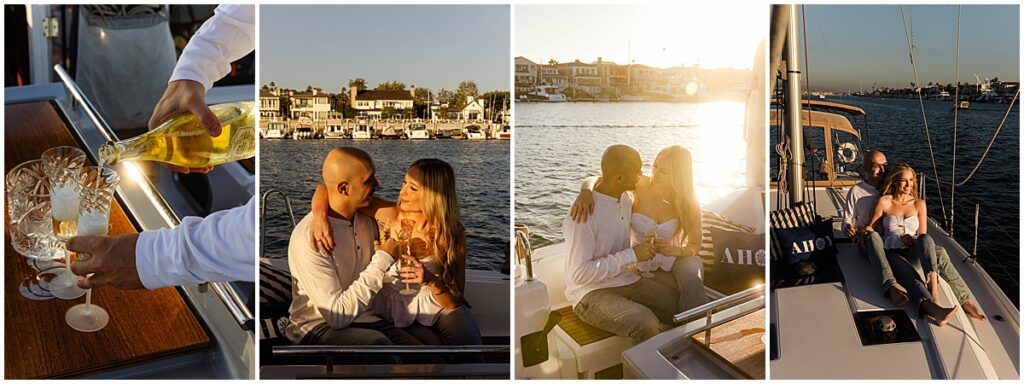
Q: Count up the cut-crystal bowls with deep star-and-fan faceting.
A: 1